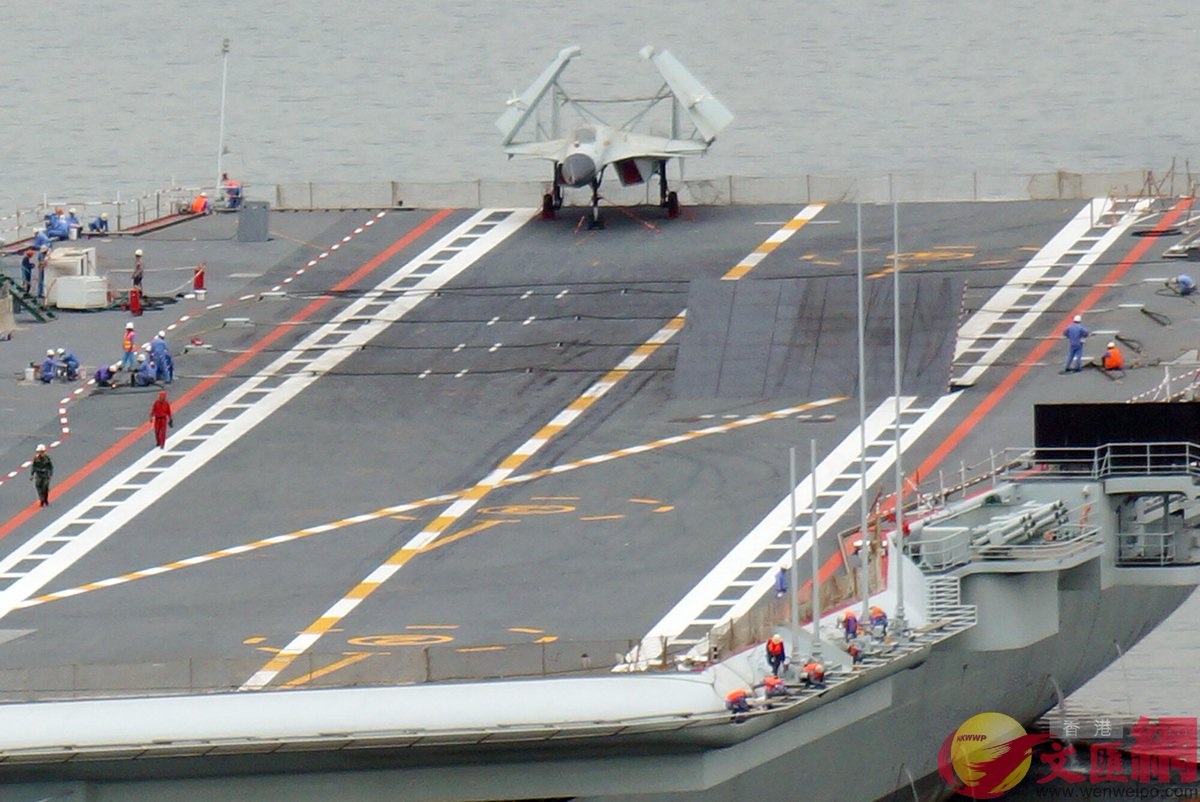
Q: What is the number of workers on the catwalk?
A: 7